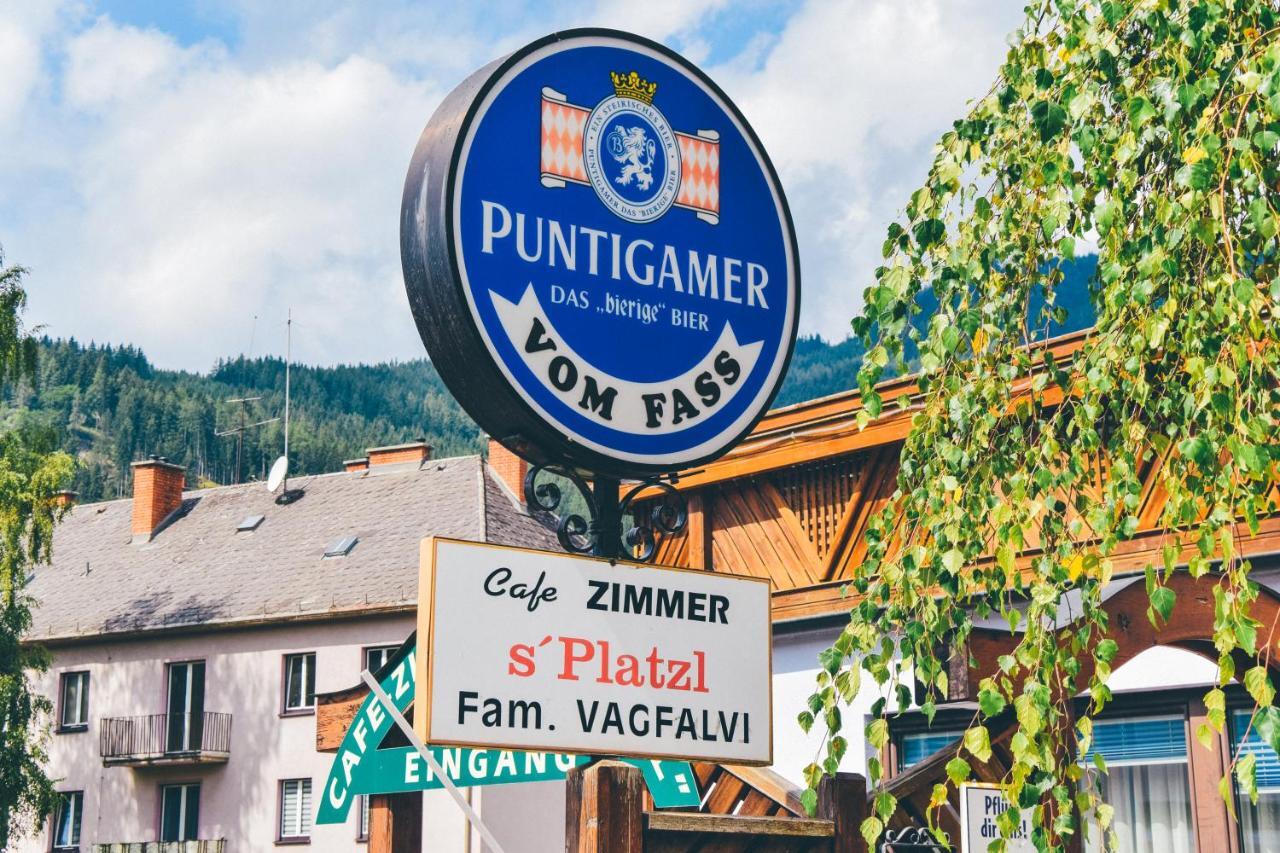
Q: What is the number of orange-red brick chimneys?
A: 5